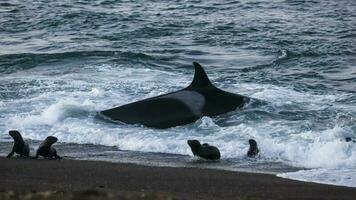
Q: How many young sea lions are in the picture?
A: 4